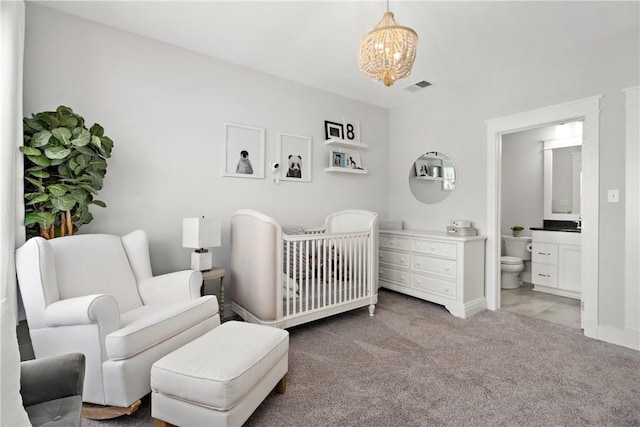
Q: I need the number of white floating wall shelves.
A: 2